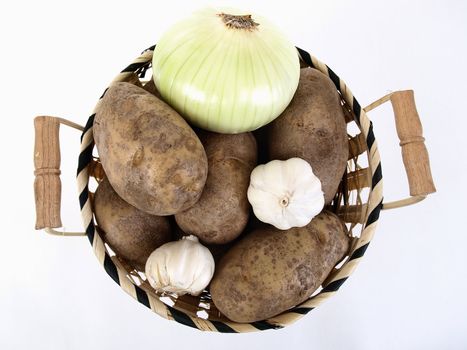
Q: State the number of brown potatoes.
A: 5